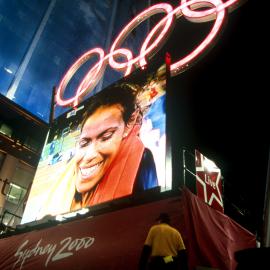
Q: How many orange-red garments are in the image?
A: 1